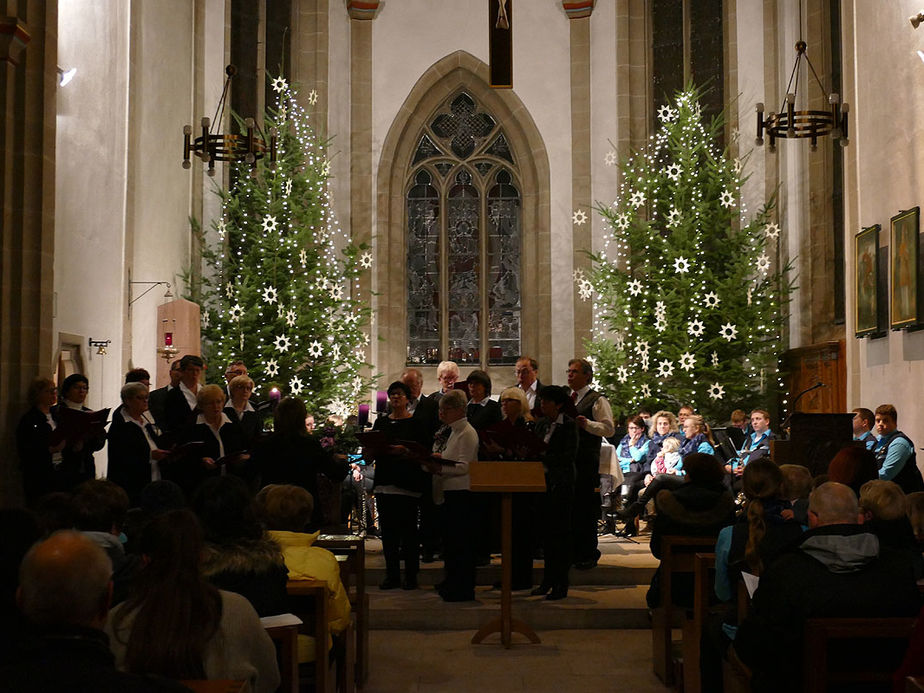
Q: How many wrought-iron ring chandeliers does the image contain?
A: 2